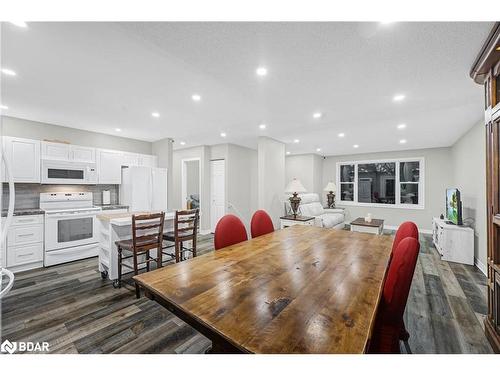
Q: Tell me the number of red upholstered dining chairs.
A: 4